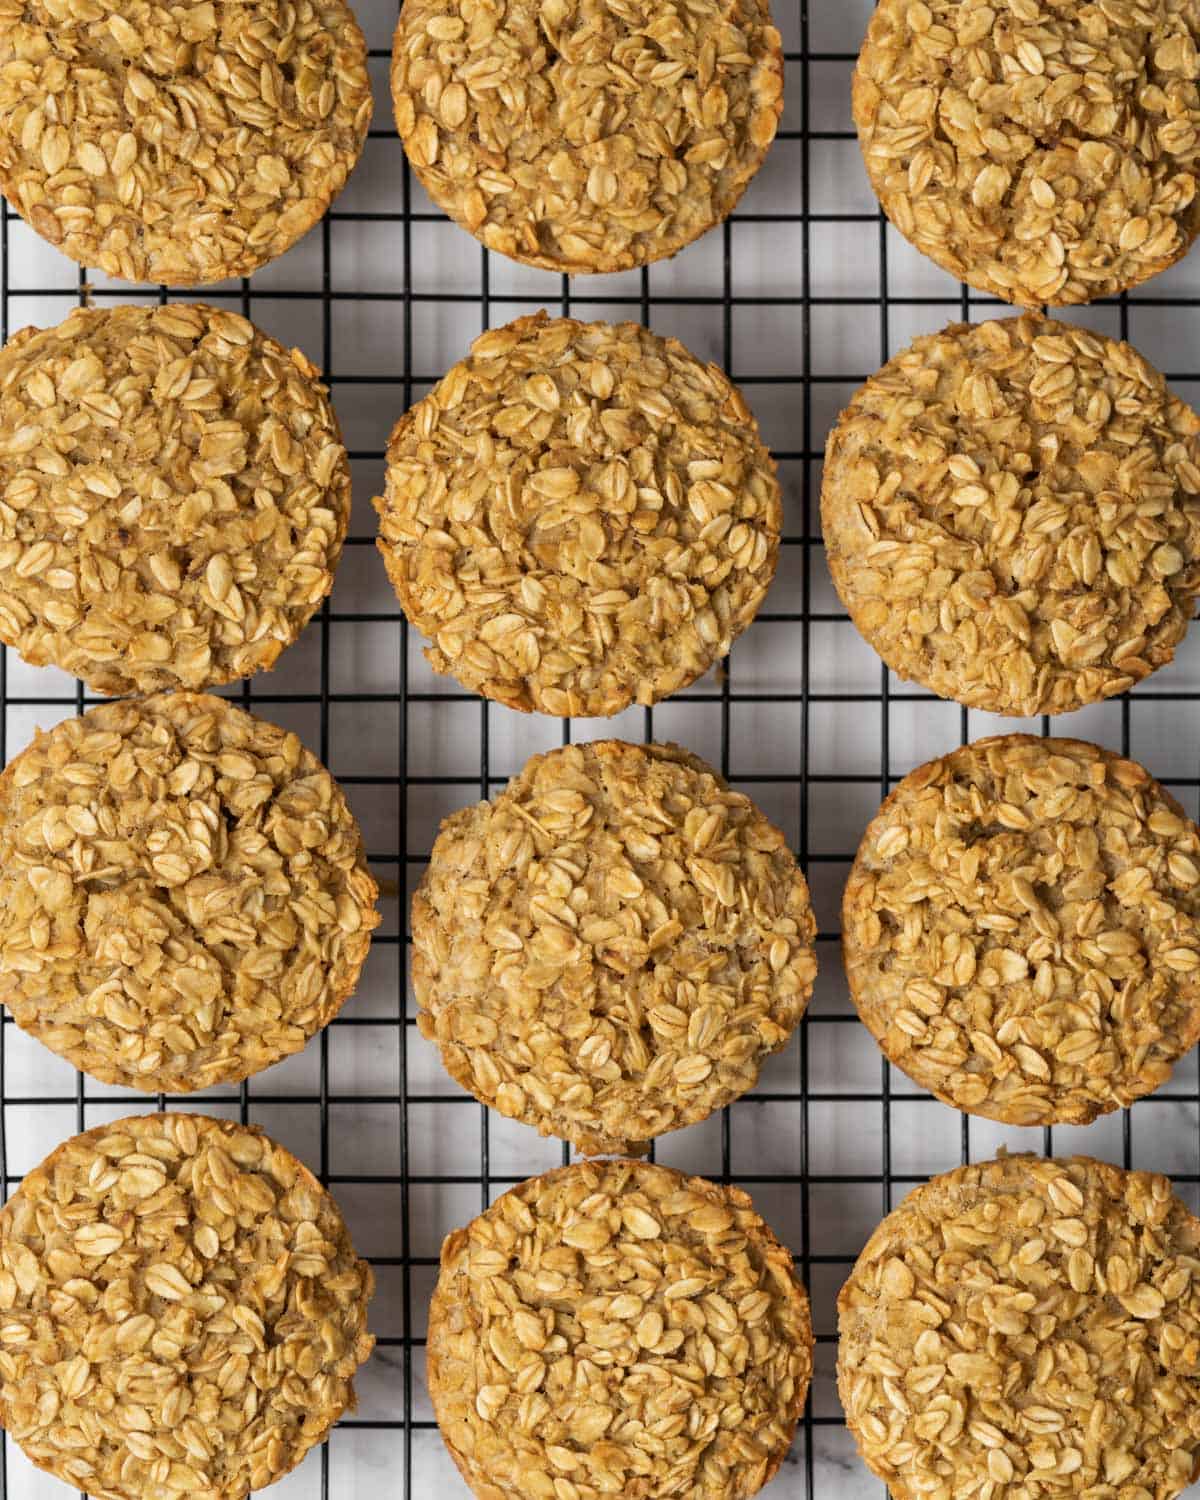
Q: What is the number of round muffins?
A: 12